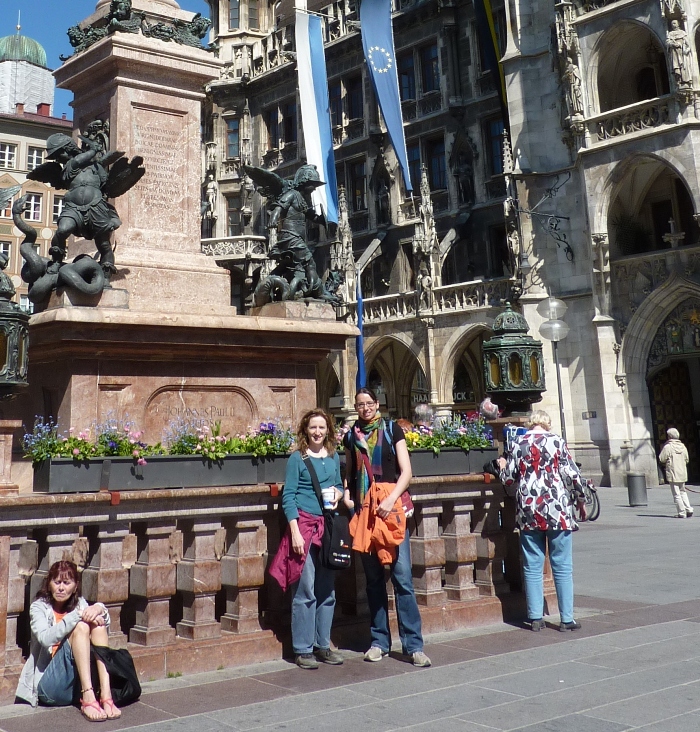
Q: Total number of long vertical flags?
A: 3